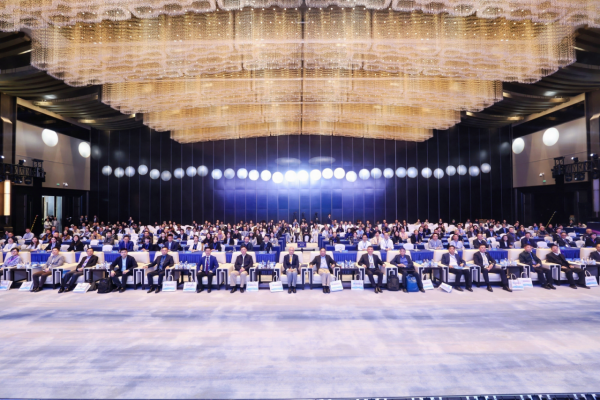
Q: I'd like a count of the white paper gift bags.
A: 14